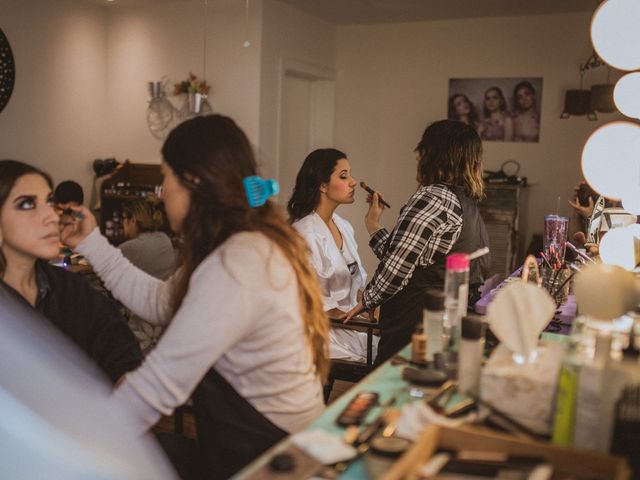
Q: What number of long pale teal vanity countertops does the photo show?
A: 1